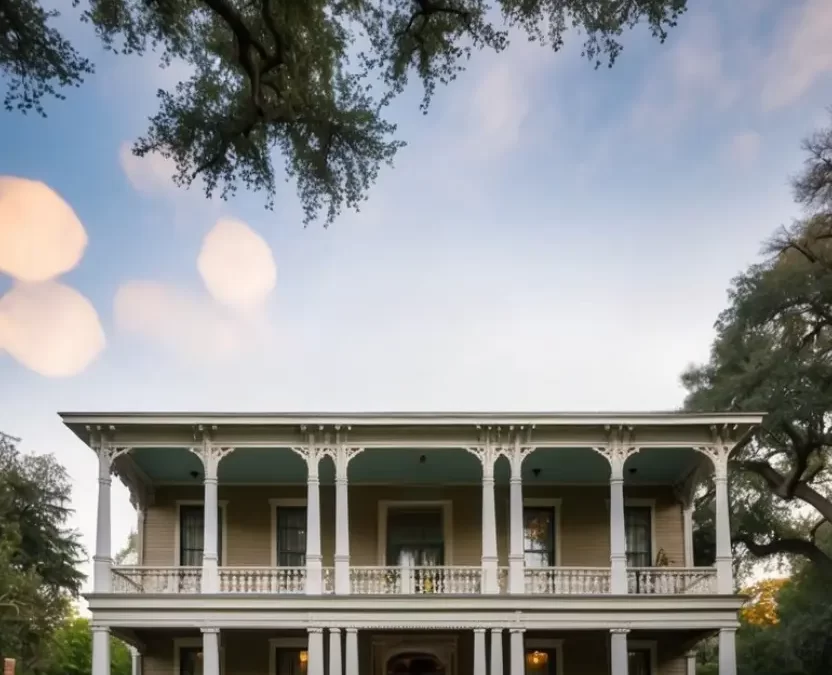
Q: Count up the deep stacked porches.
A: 2